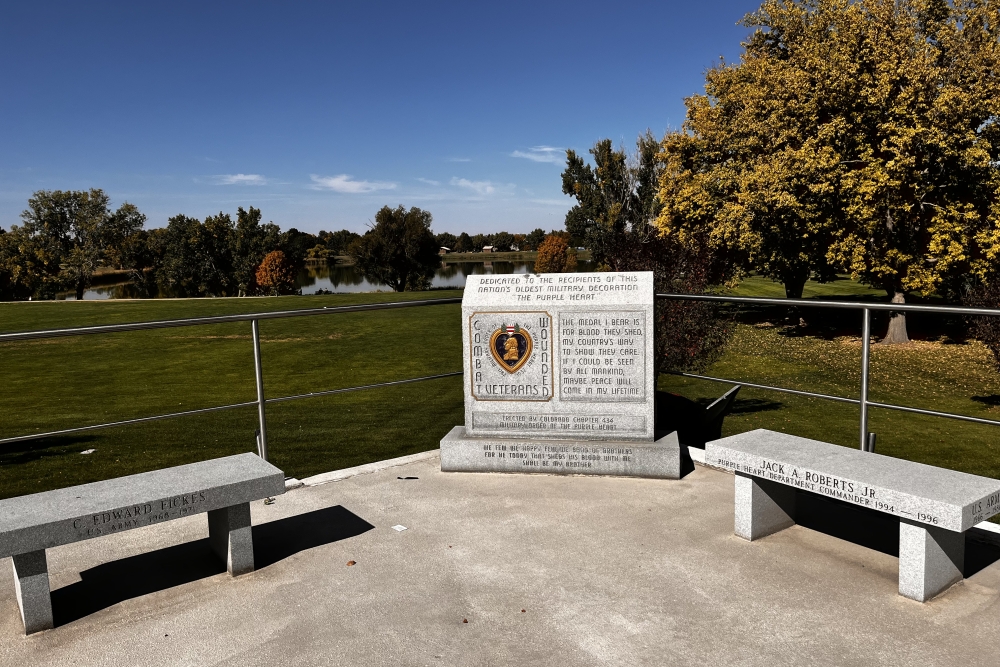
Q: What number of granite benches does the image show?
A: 2